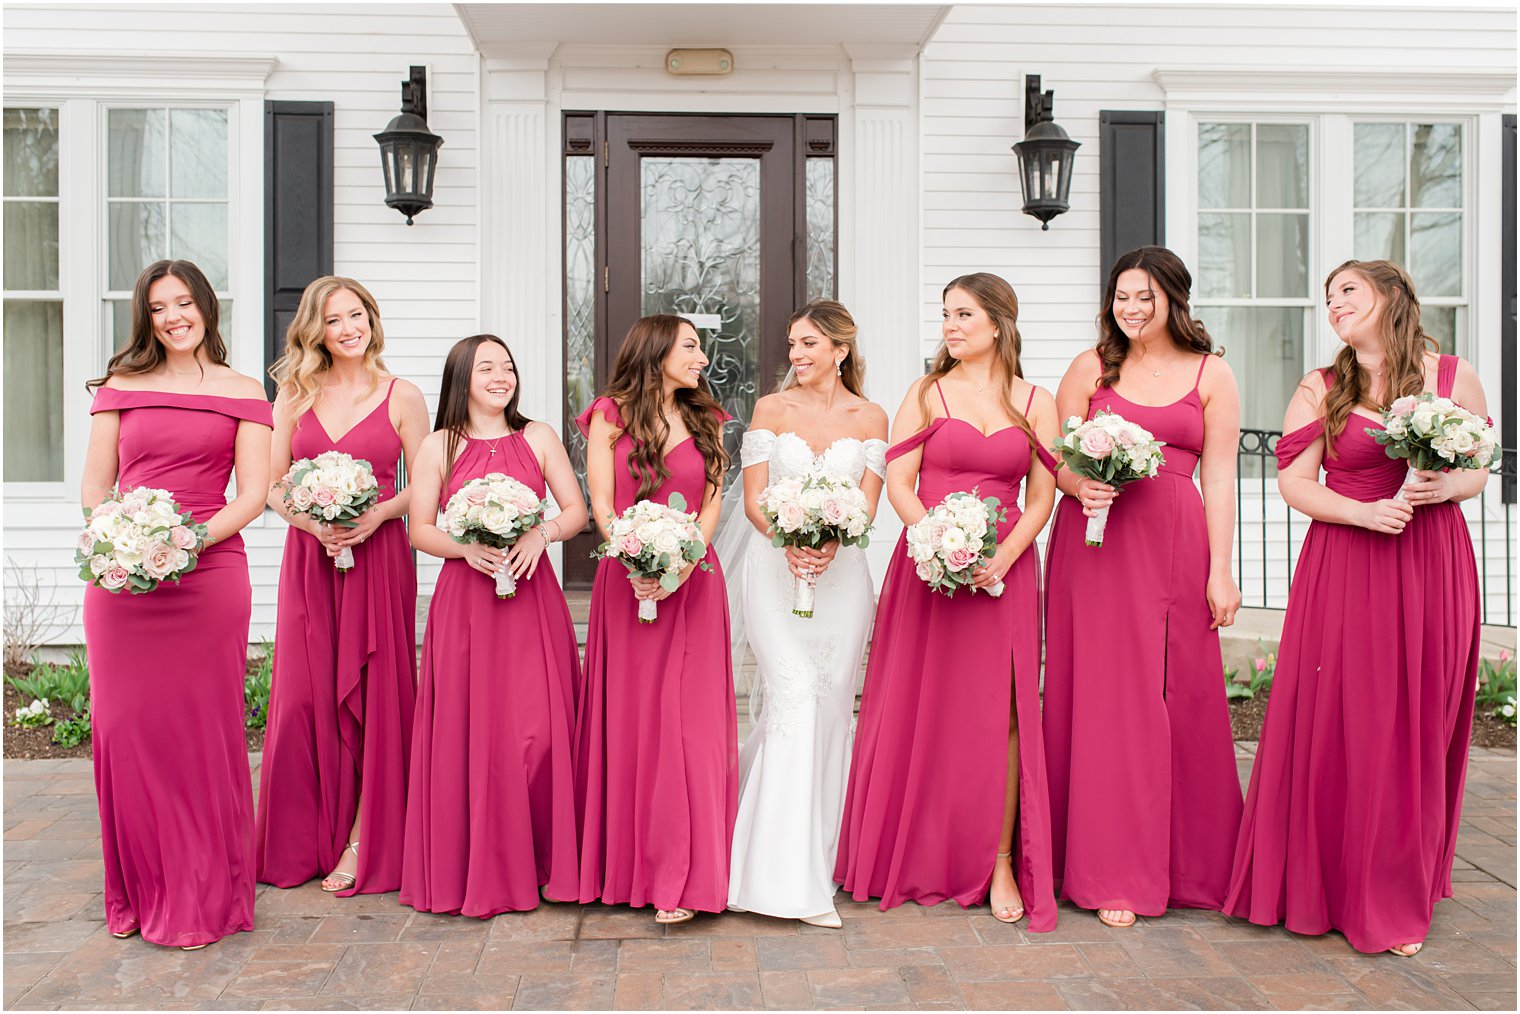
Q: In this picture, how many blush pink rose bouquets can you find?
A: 8